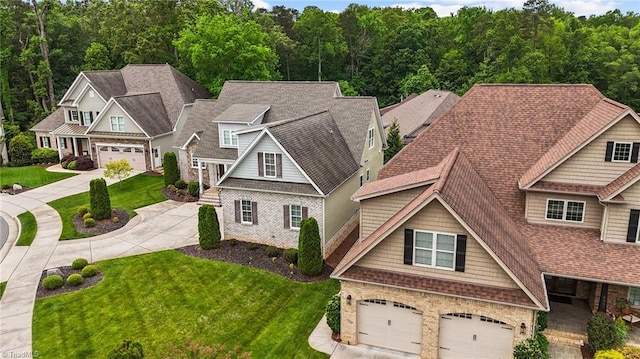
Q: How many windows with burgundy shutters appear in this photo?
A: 3